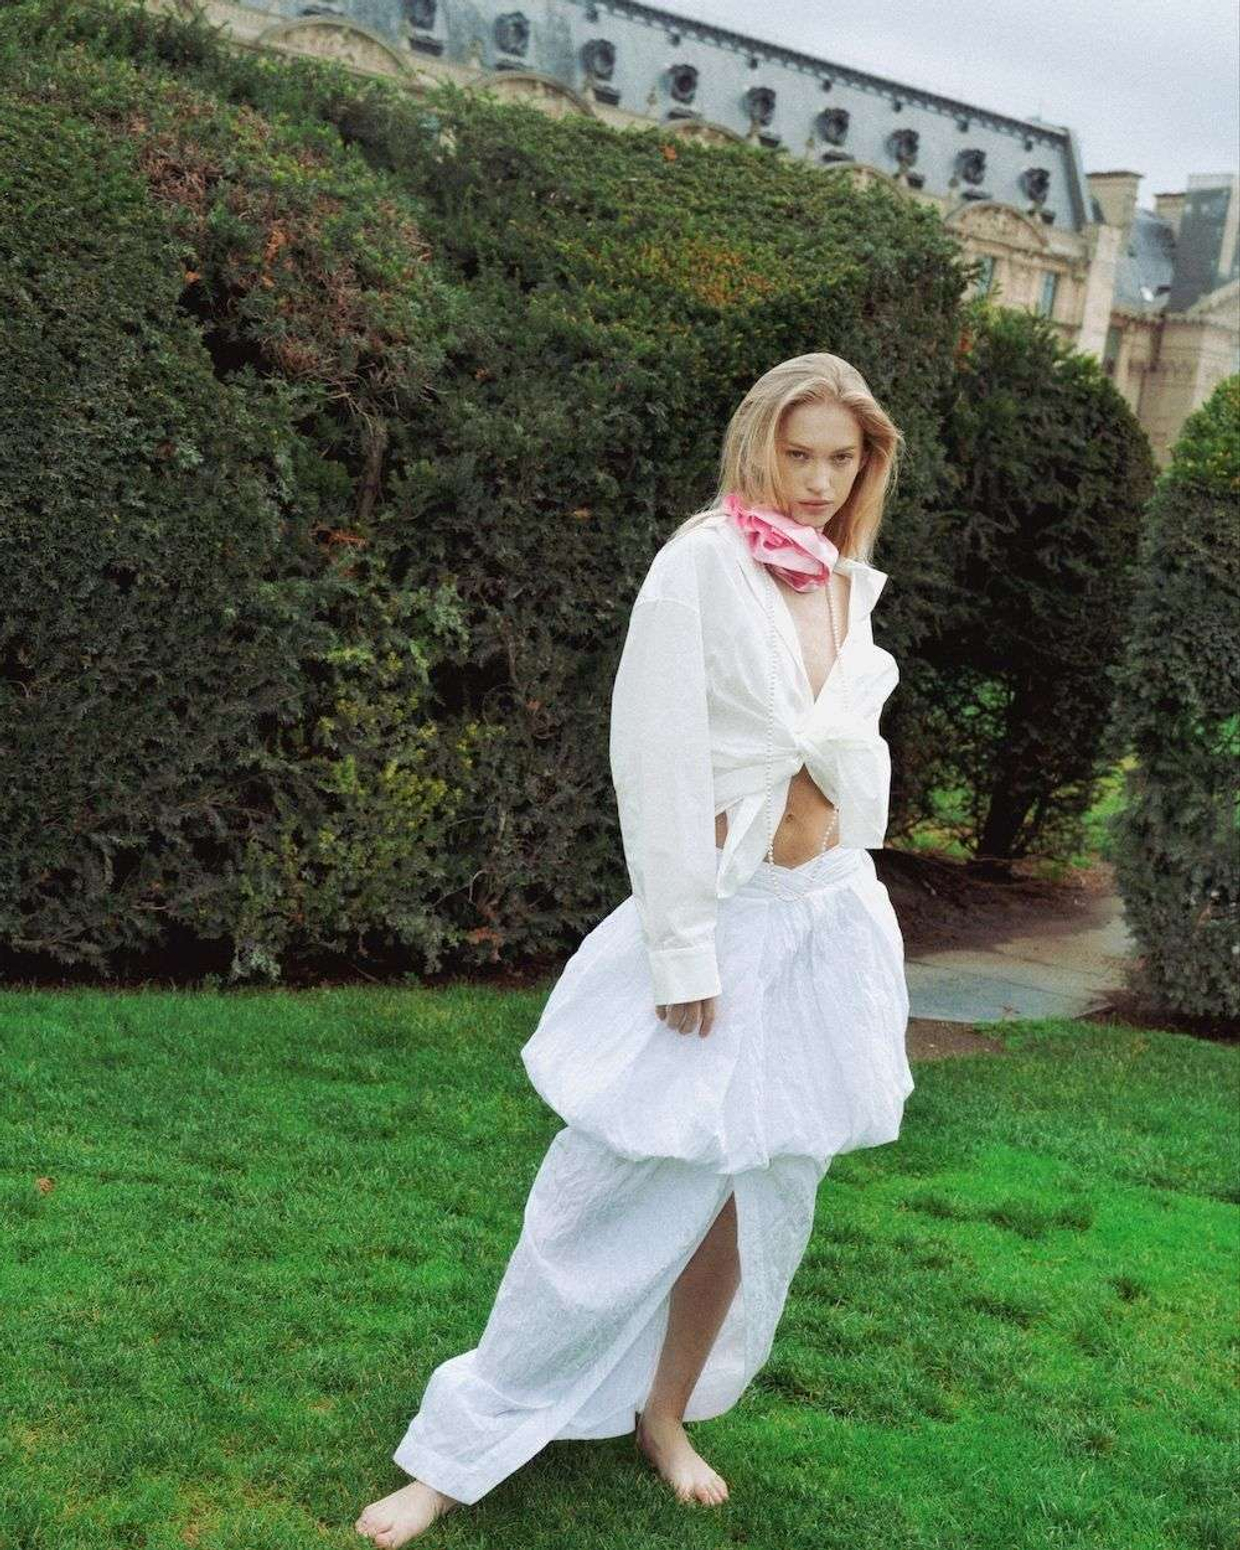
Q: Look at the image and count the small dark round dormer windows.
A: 9